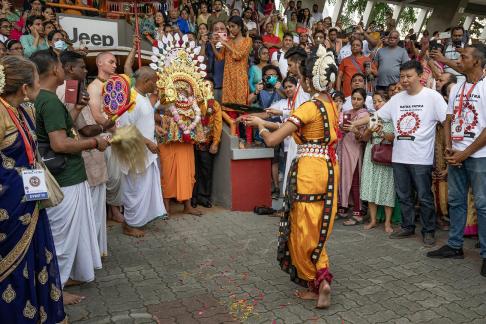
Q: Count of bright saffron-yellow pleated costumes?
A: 1